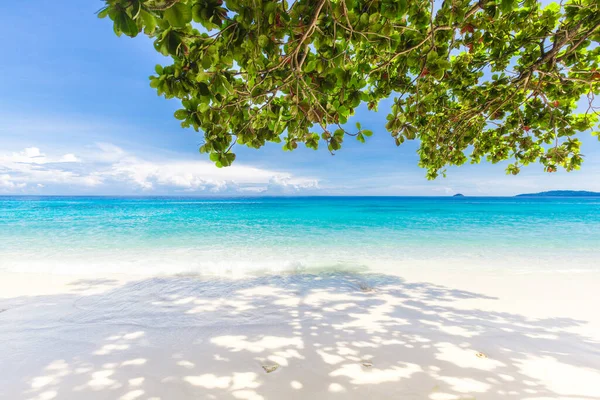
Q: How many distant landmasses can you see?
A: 2